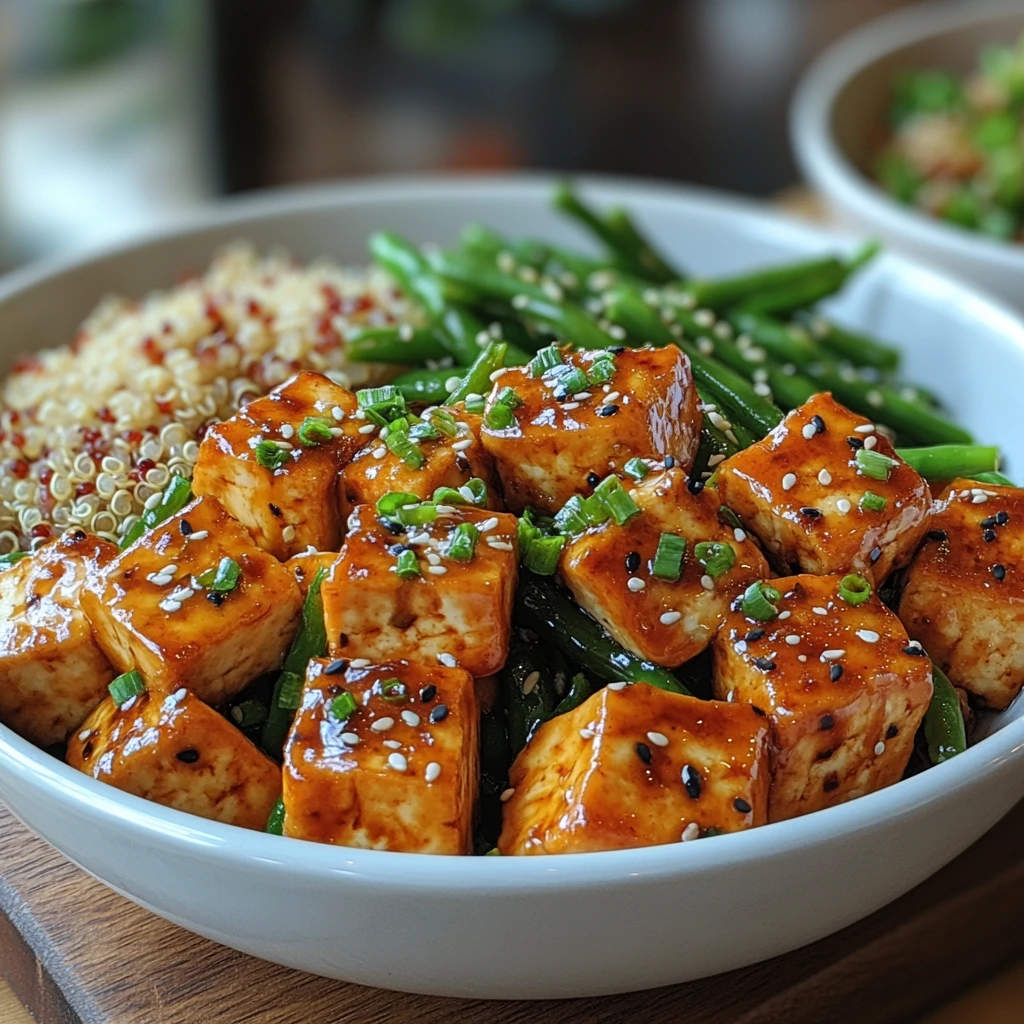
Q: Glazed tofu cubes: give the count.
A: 13